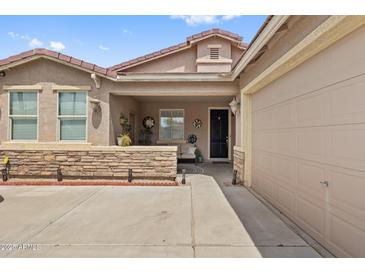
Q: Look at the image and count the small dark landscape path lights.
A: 5